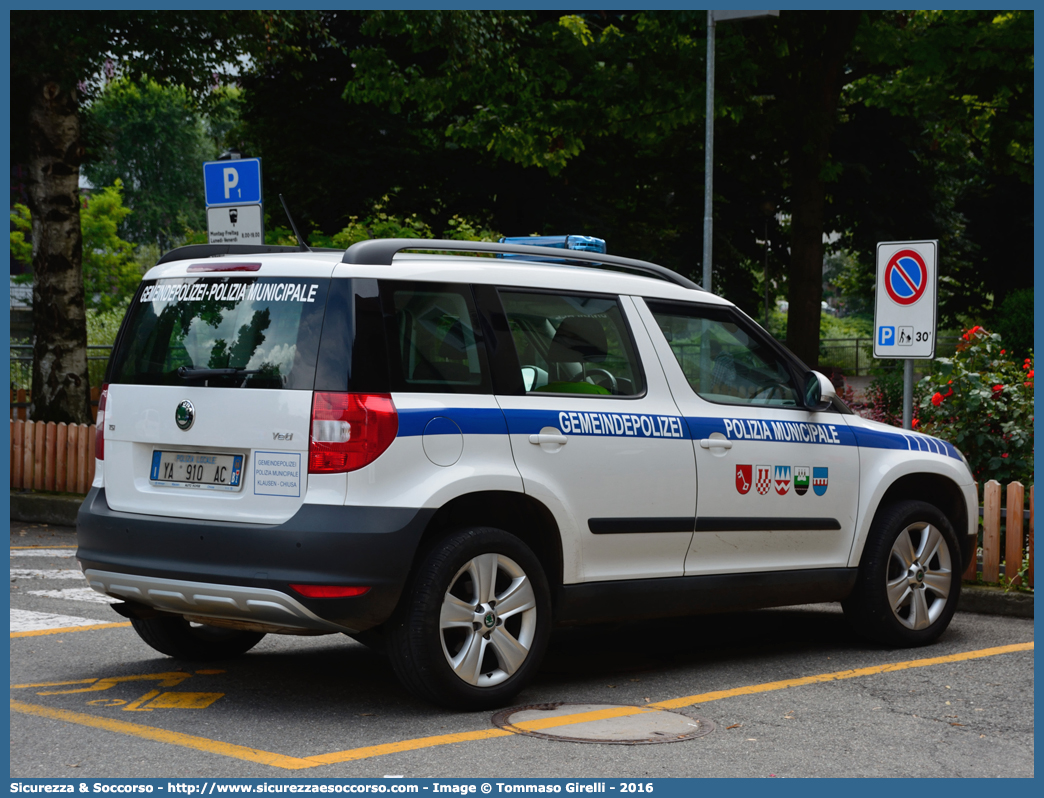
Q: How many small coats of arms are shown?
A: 5